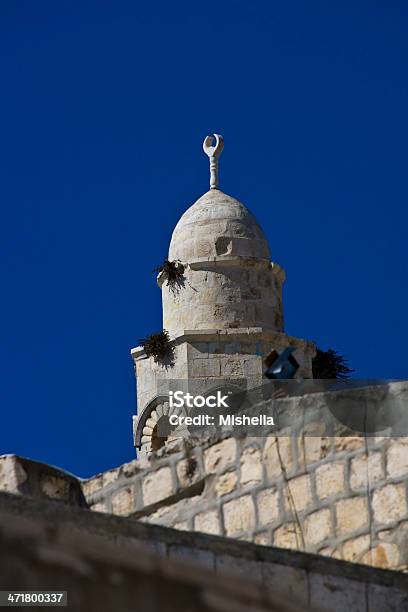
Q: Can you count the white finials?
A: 1